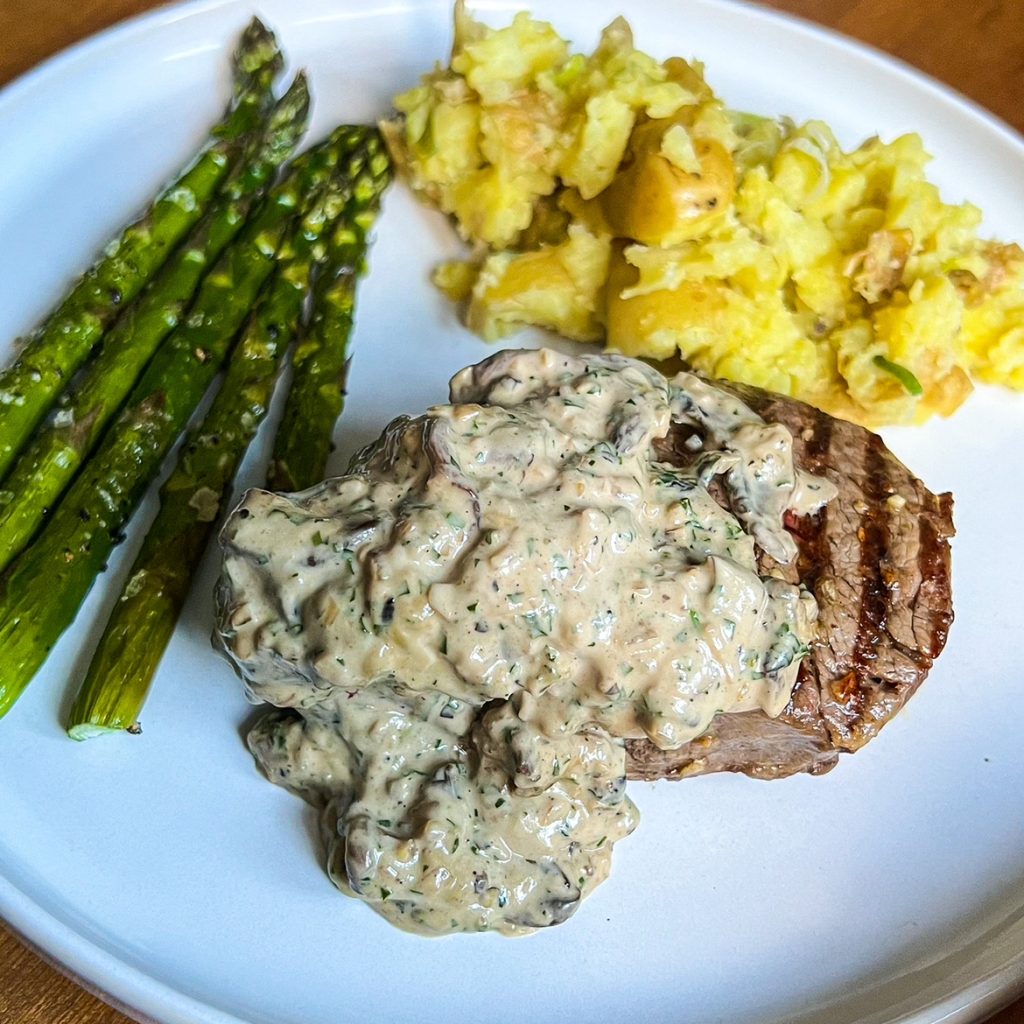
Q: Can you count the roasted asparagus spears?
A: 5